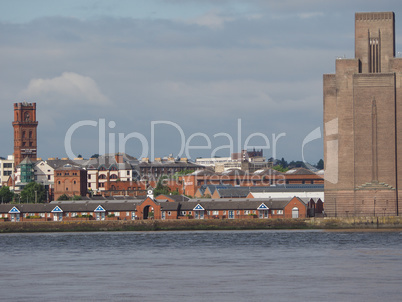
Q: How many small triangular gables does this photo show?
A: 5